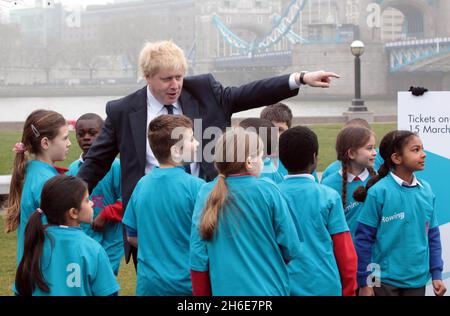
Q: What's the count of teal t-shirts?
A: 11